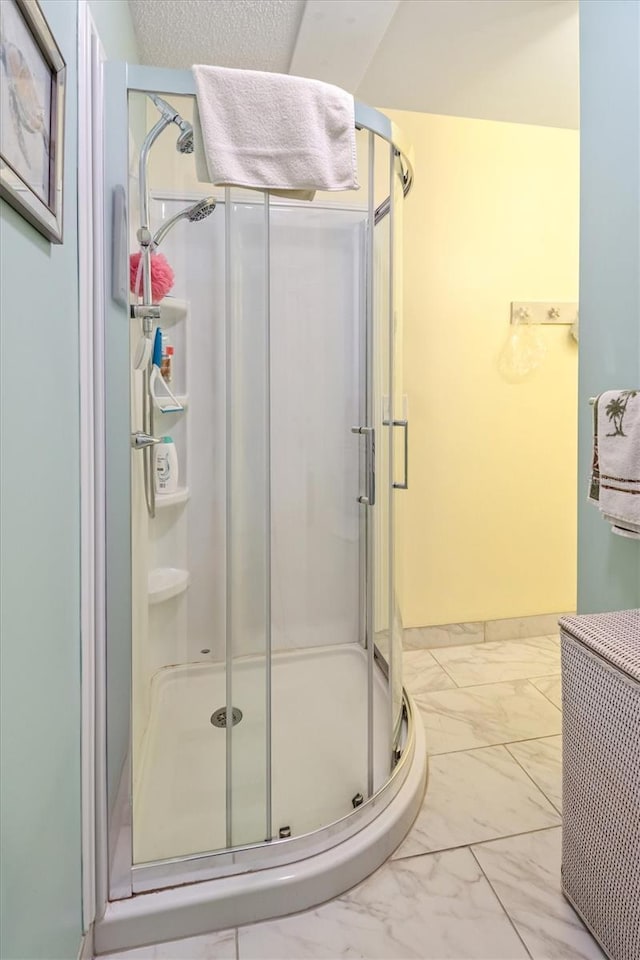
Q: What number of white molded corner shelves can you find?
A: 4